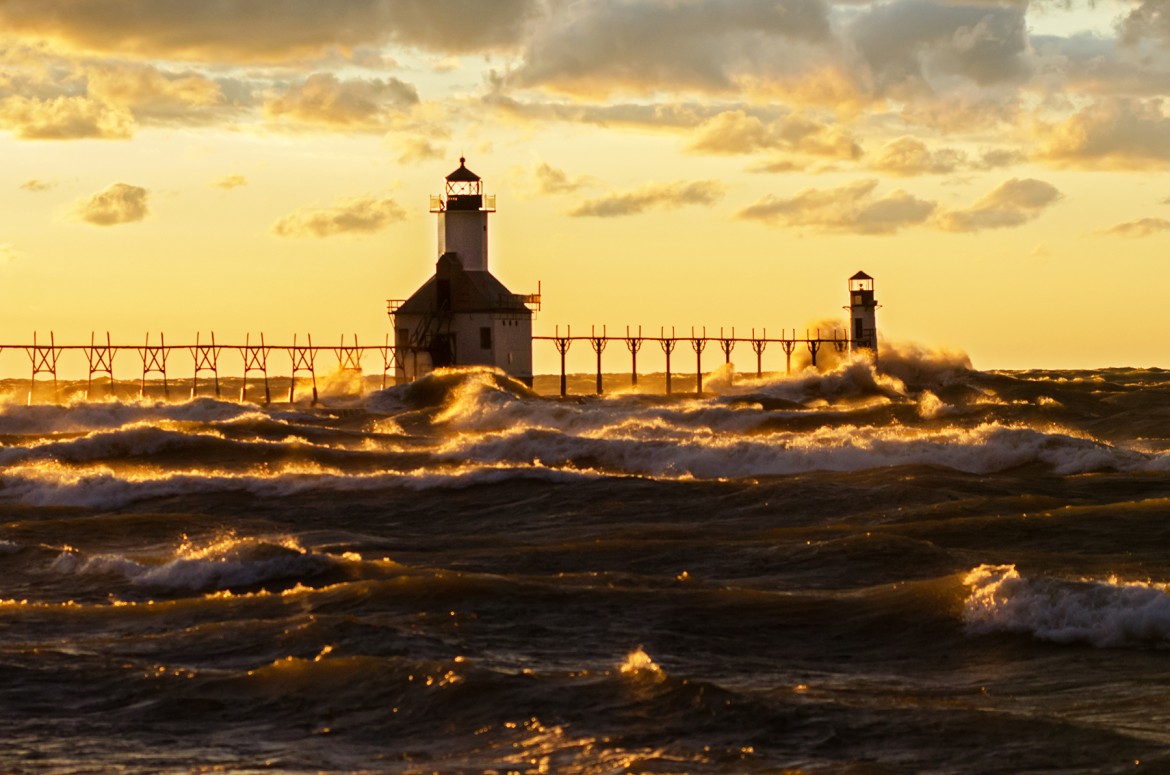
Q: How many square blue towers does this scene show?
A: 0